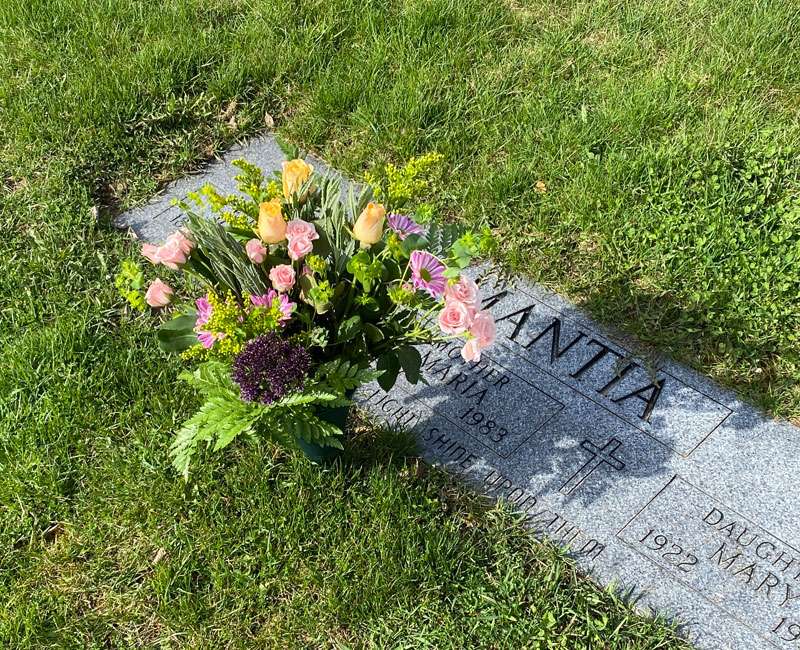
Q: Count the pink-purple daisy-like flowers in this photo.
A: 4